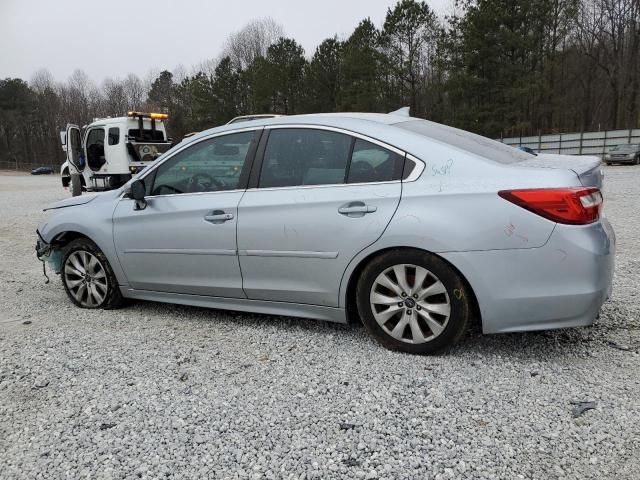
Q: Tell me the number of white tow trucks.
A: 1